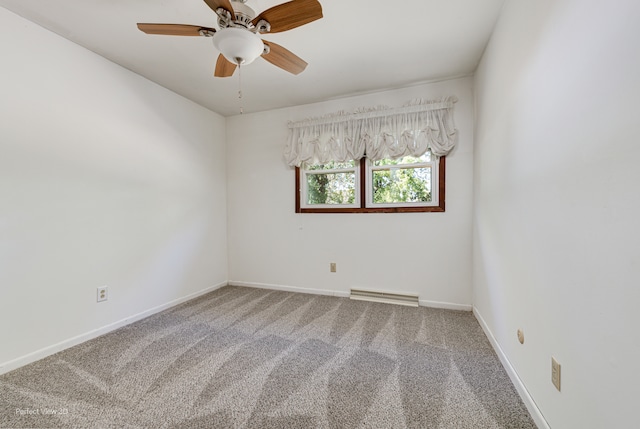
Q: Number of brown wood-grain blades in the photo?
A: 5